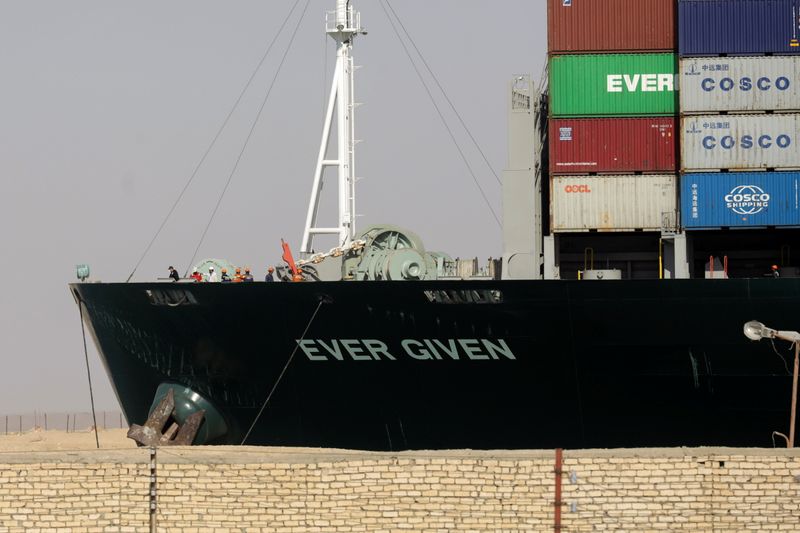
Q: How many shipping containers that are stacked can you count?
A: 8